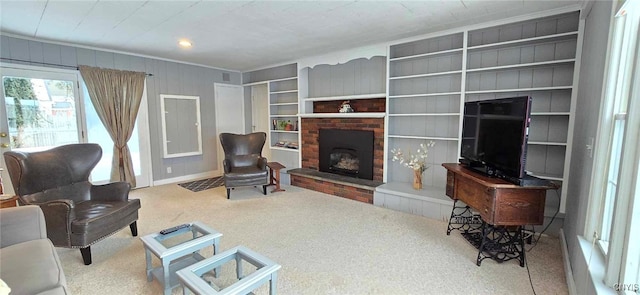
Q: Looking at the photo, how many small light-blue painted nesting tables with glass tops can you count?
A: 2